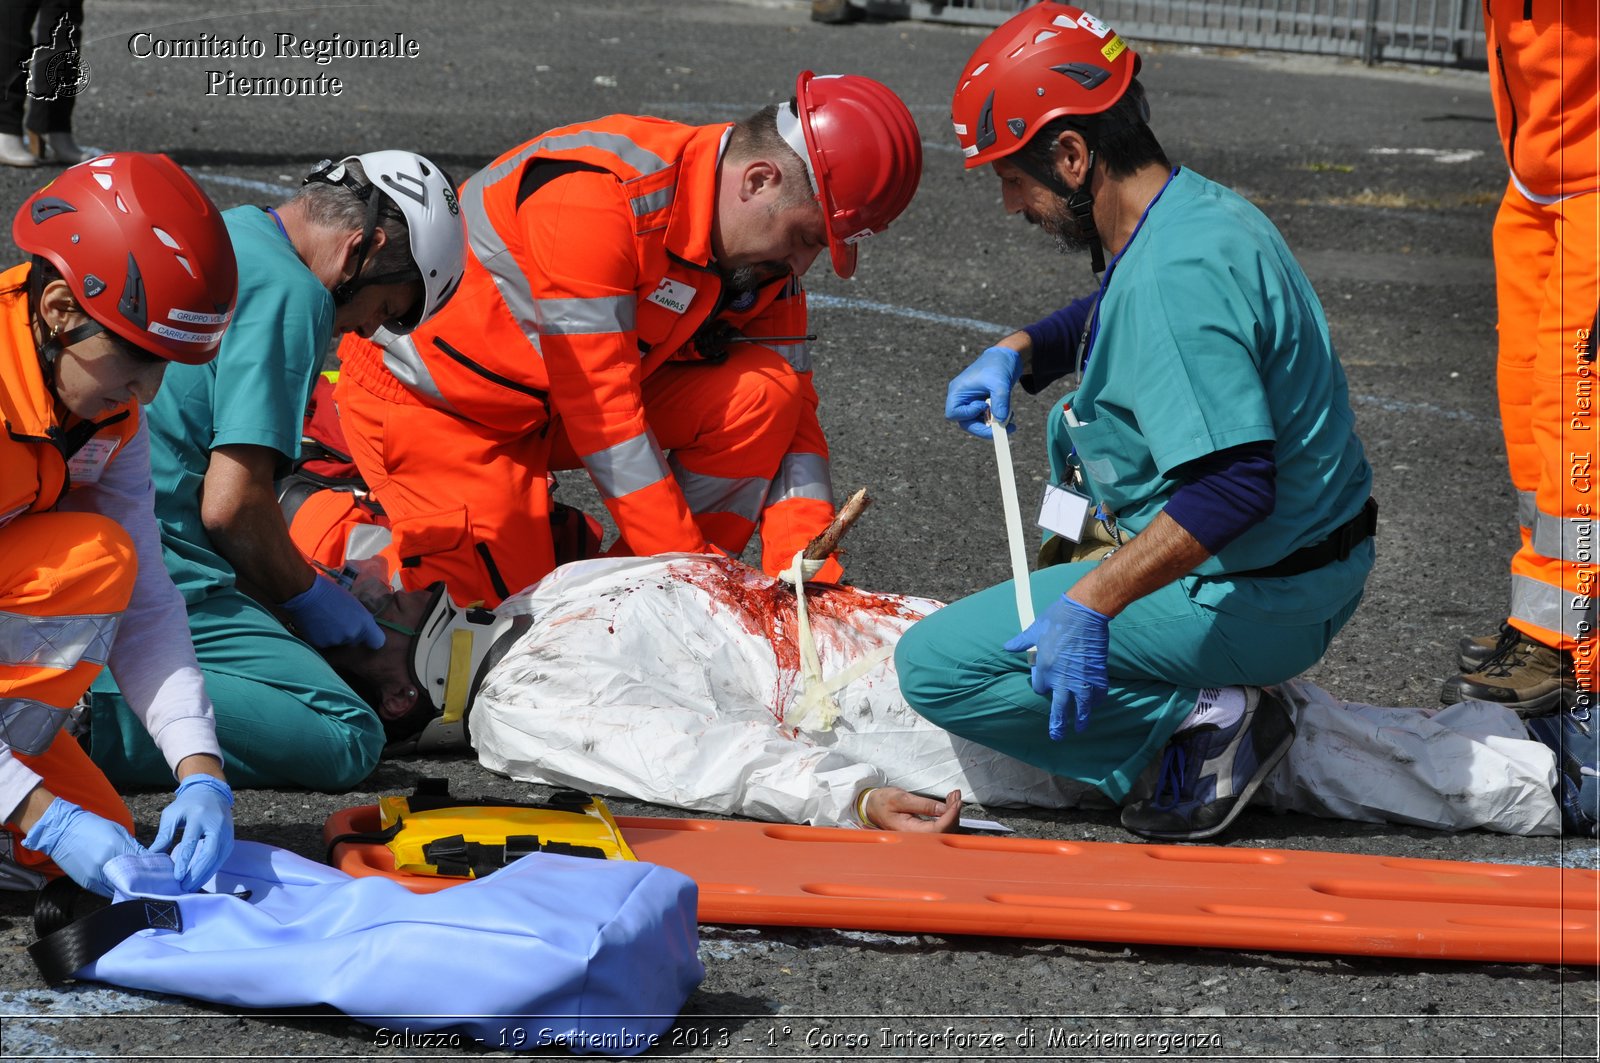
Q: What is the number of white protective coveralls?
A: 1